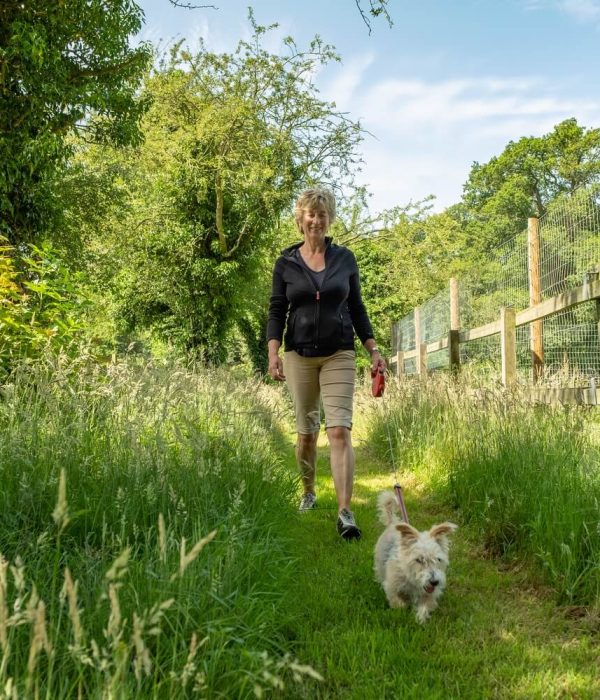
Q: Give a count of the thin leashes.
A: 1